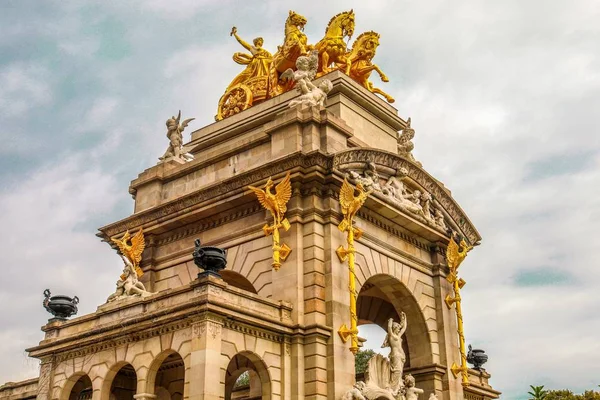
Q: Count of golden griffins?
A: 4